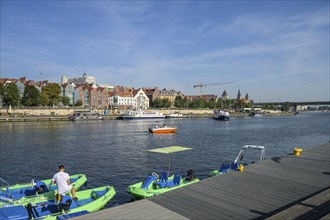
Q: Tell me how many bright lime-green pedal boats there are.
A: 4